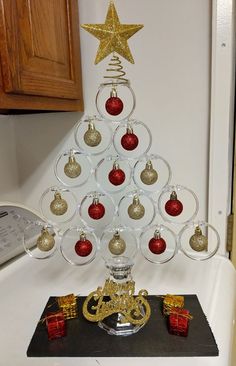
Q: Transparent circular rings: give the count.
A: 15